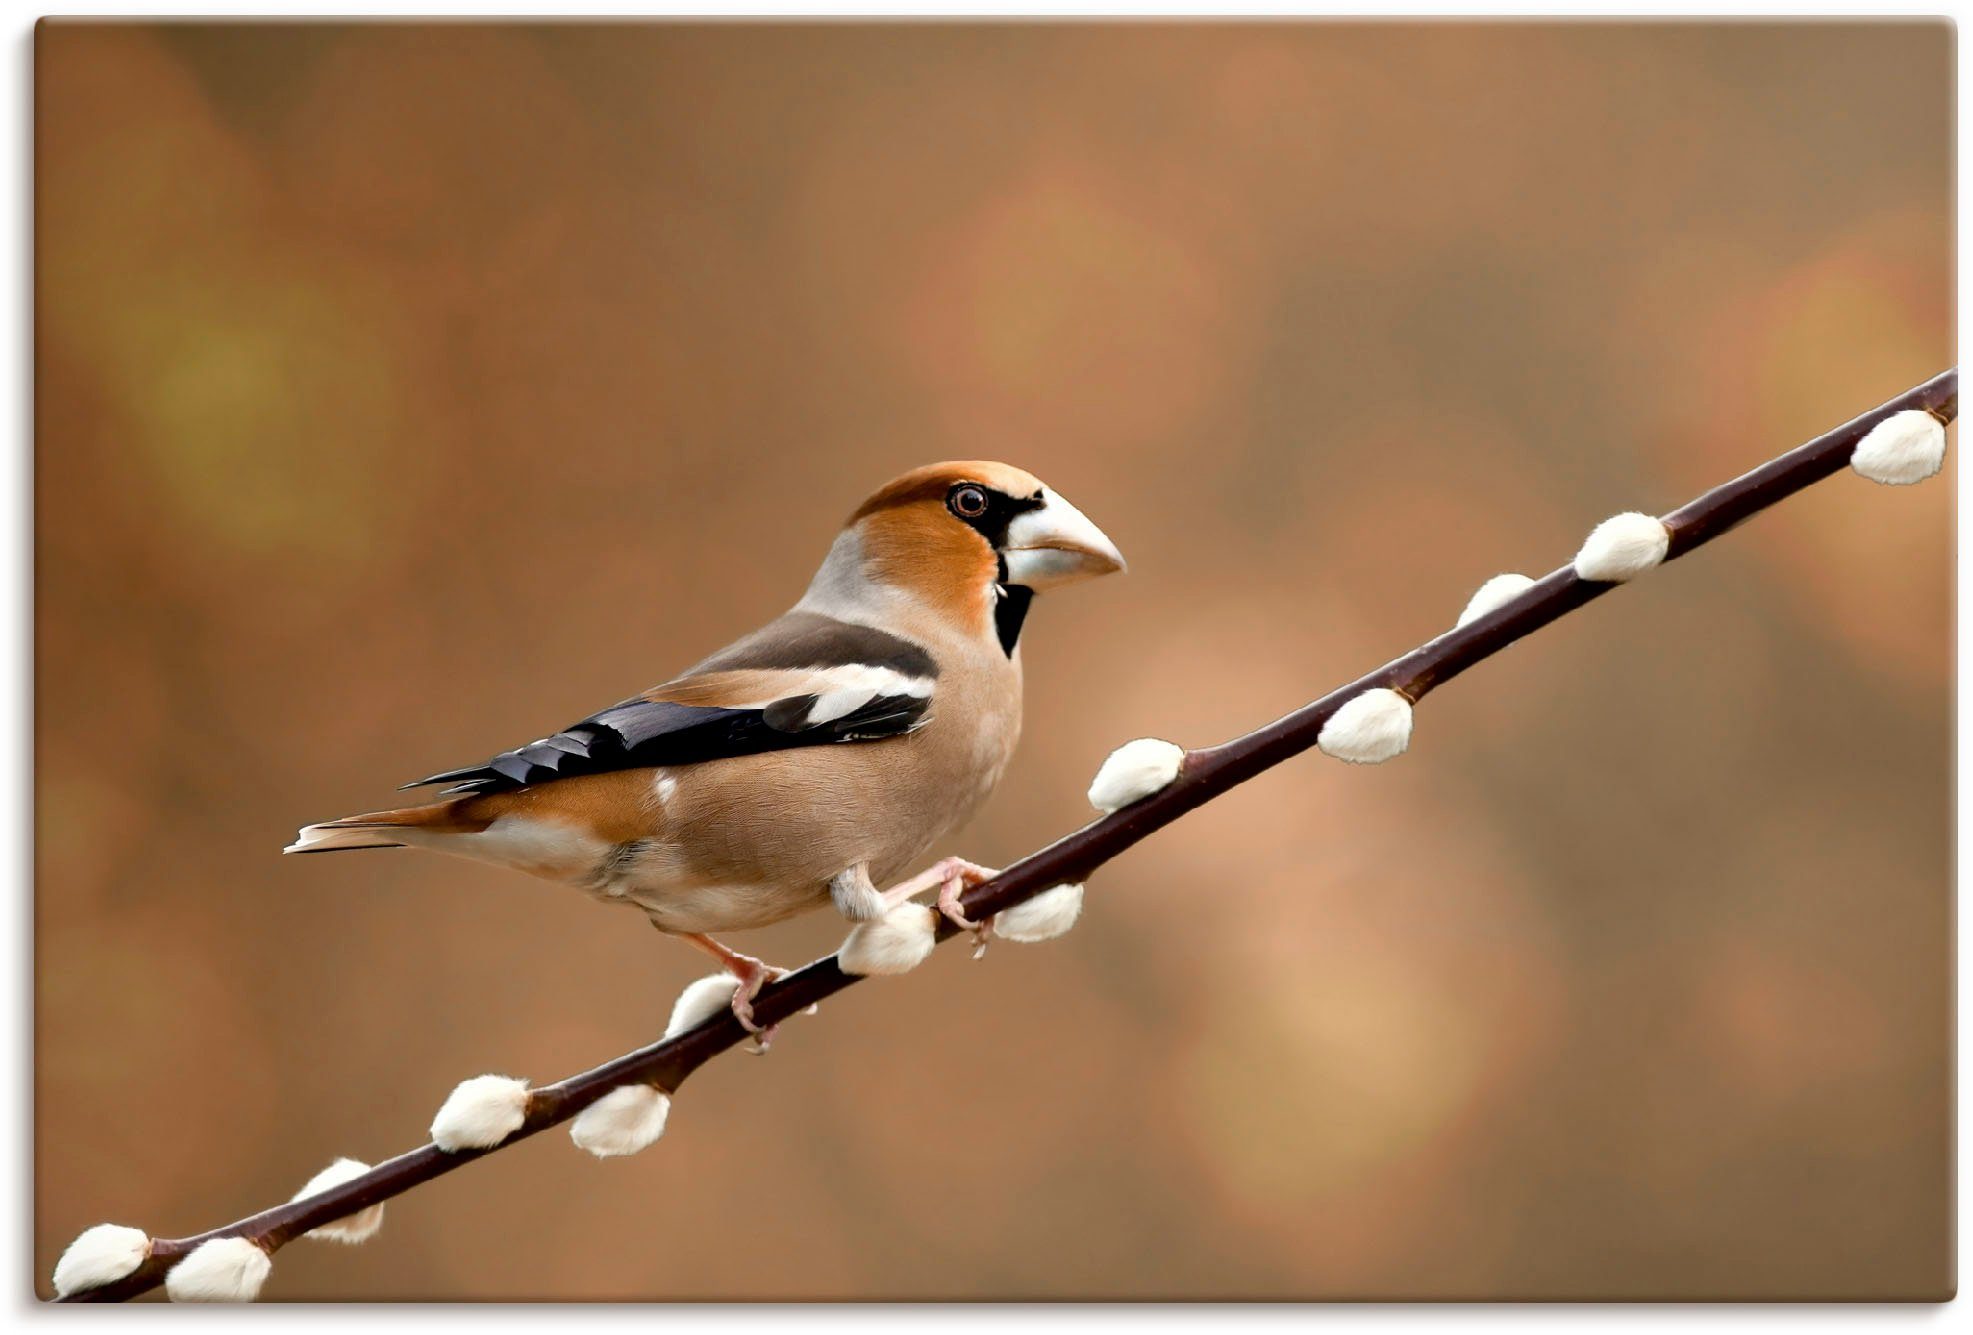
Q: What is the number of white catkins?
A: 13